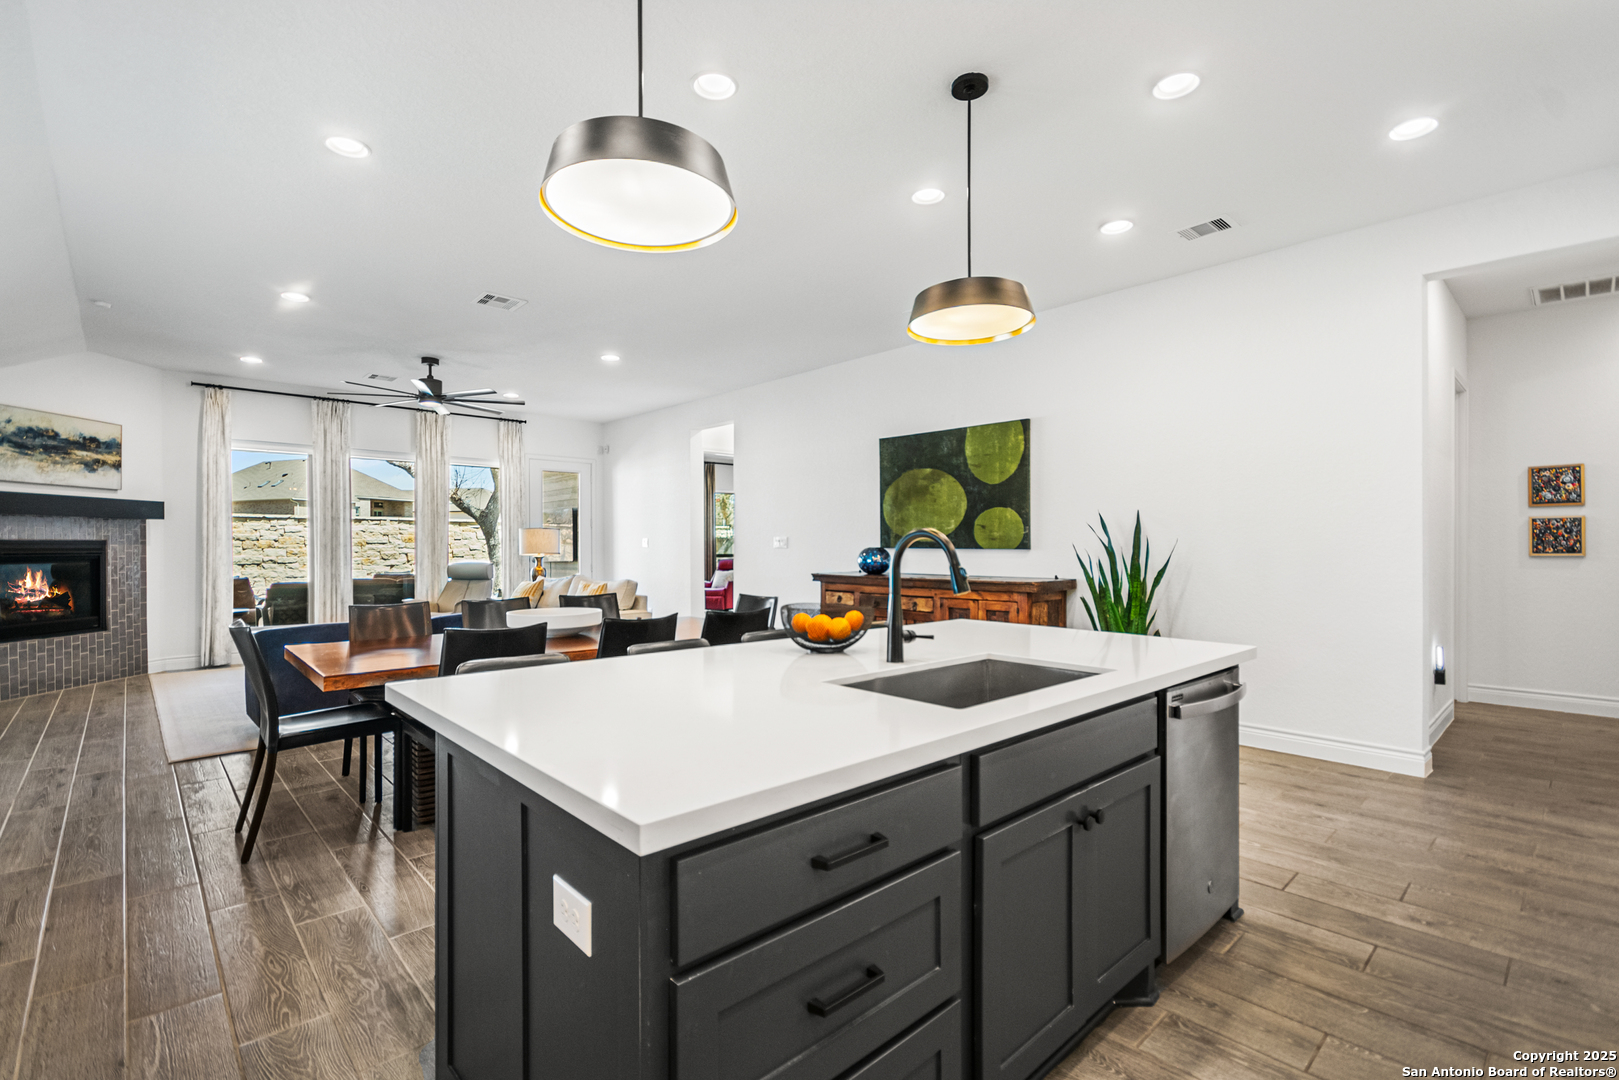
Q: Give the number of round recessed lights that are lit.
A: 10